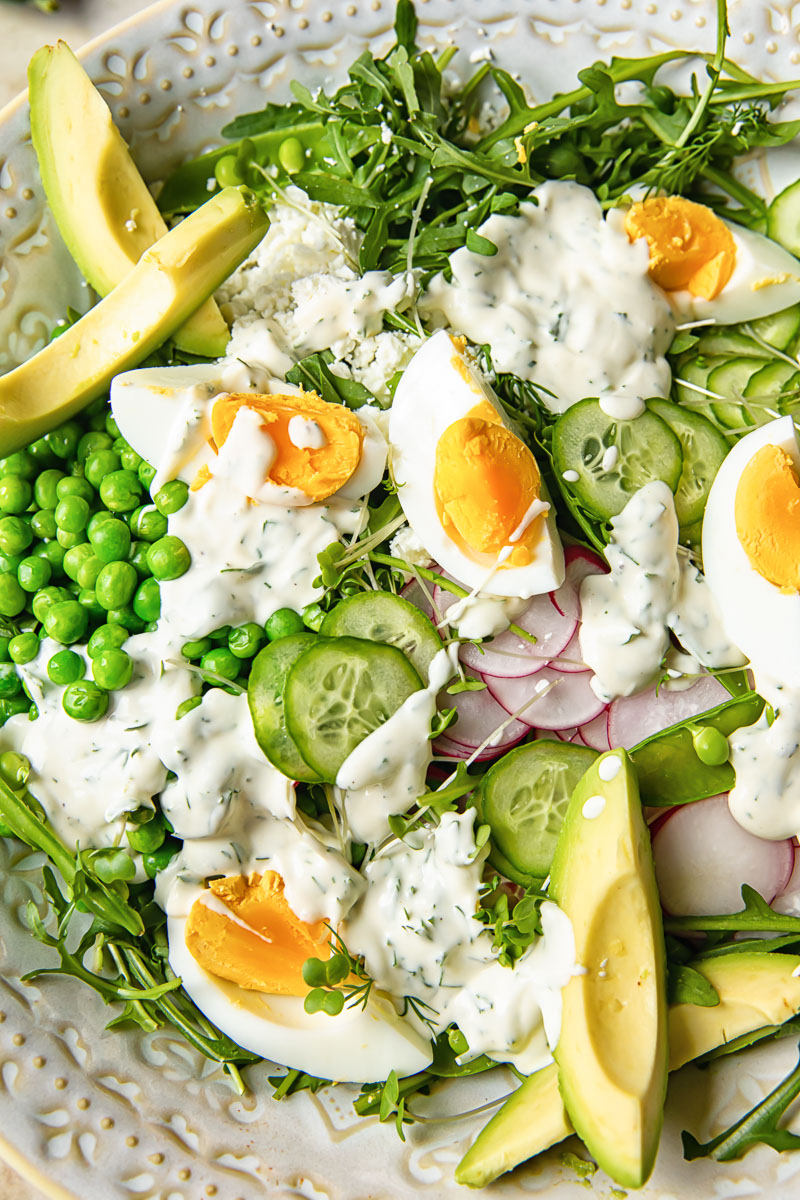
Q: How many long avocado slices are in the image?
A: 4